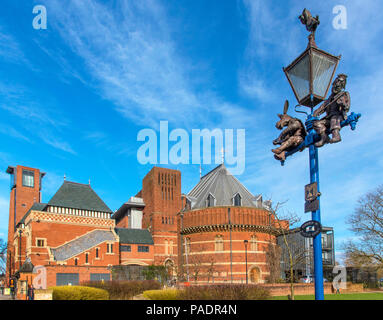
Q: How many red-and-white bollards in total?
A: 0